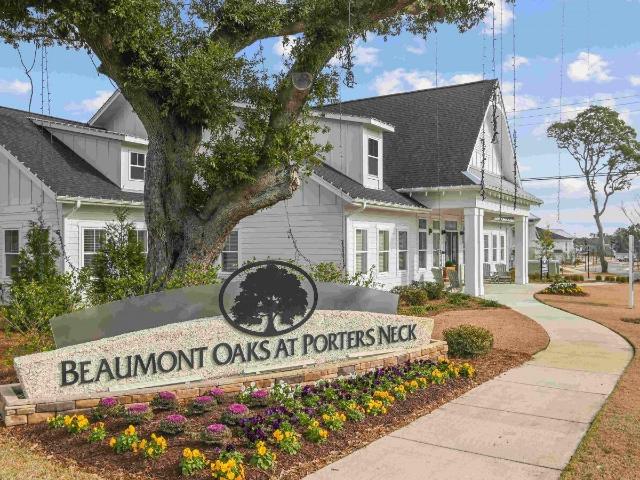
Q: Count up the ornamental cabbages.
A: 9